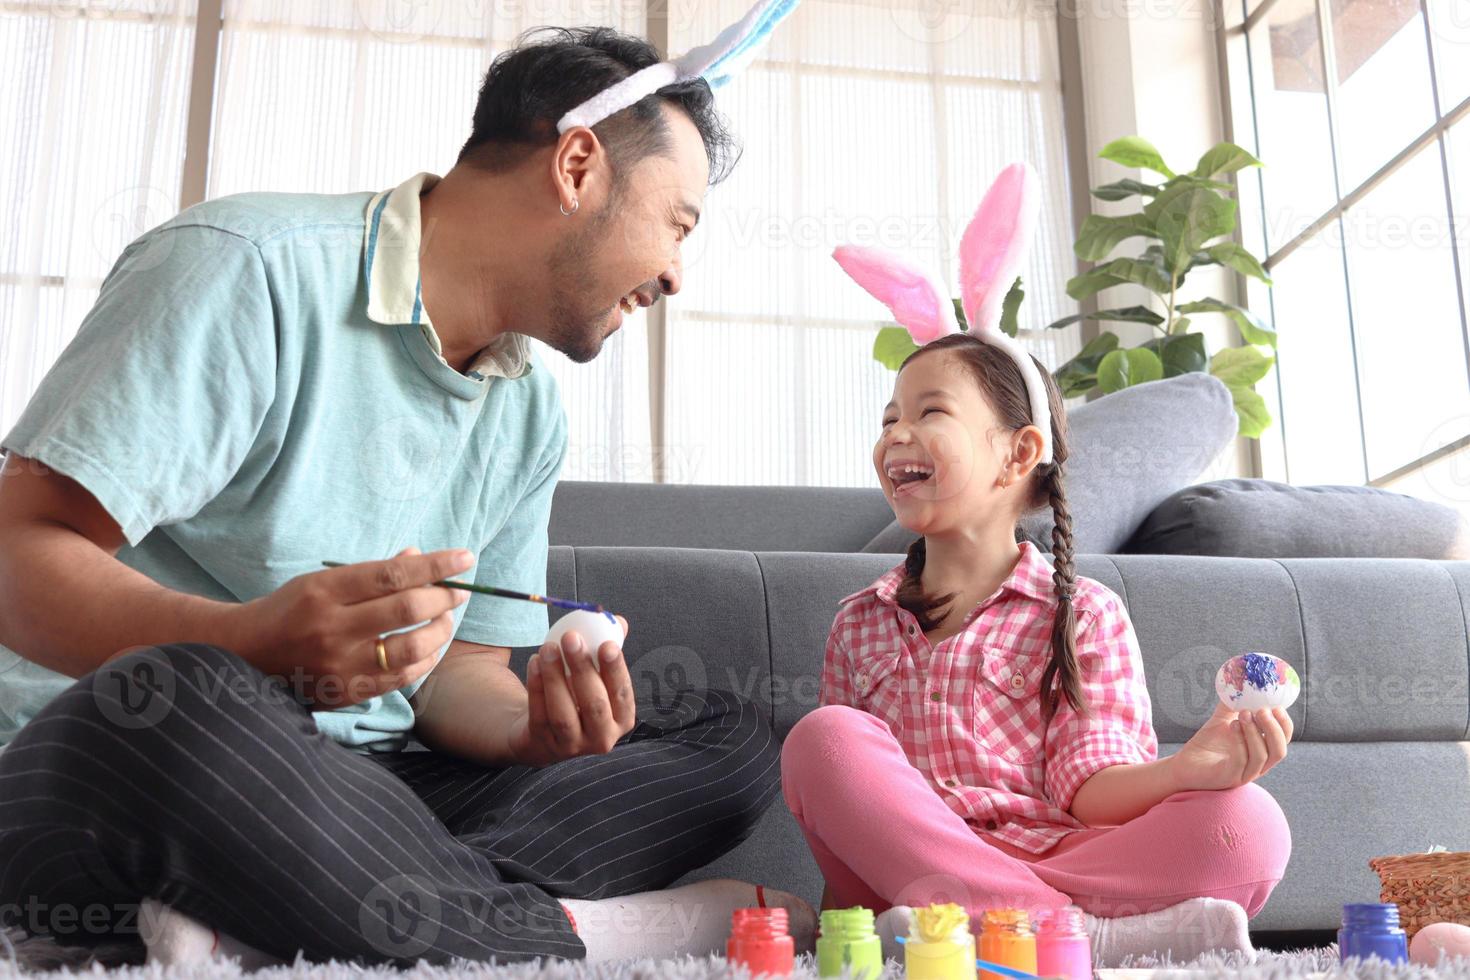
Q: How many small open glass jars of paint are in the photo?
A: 6